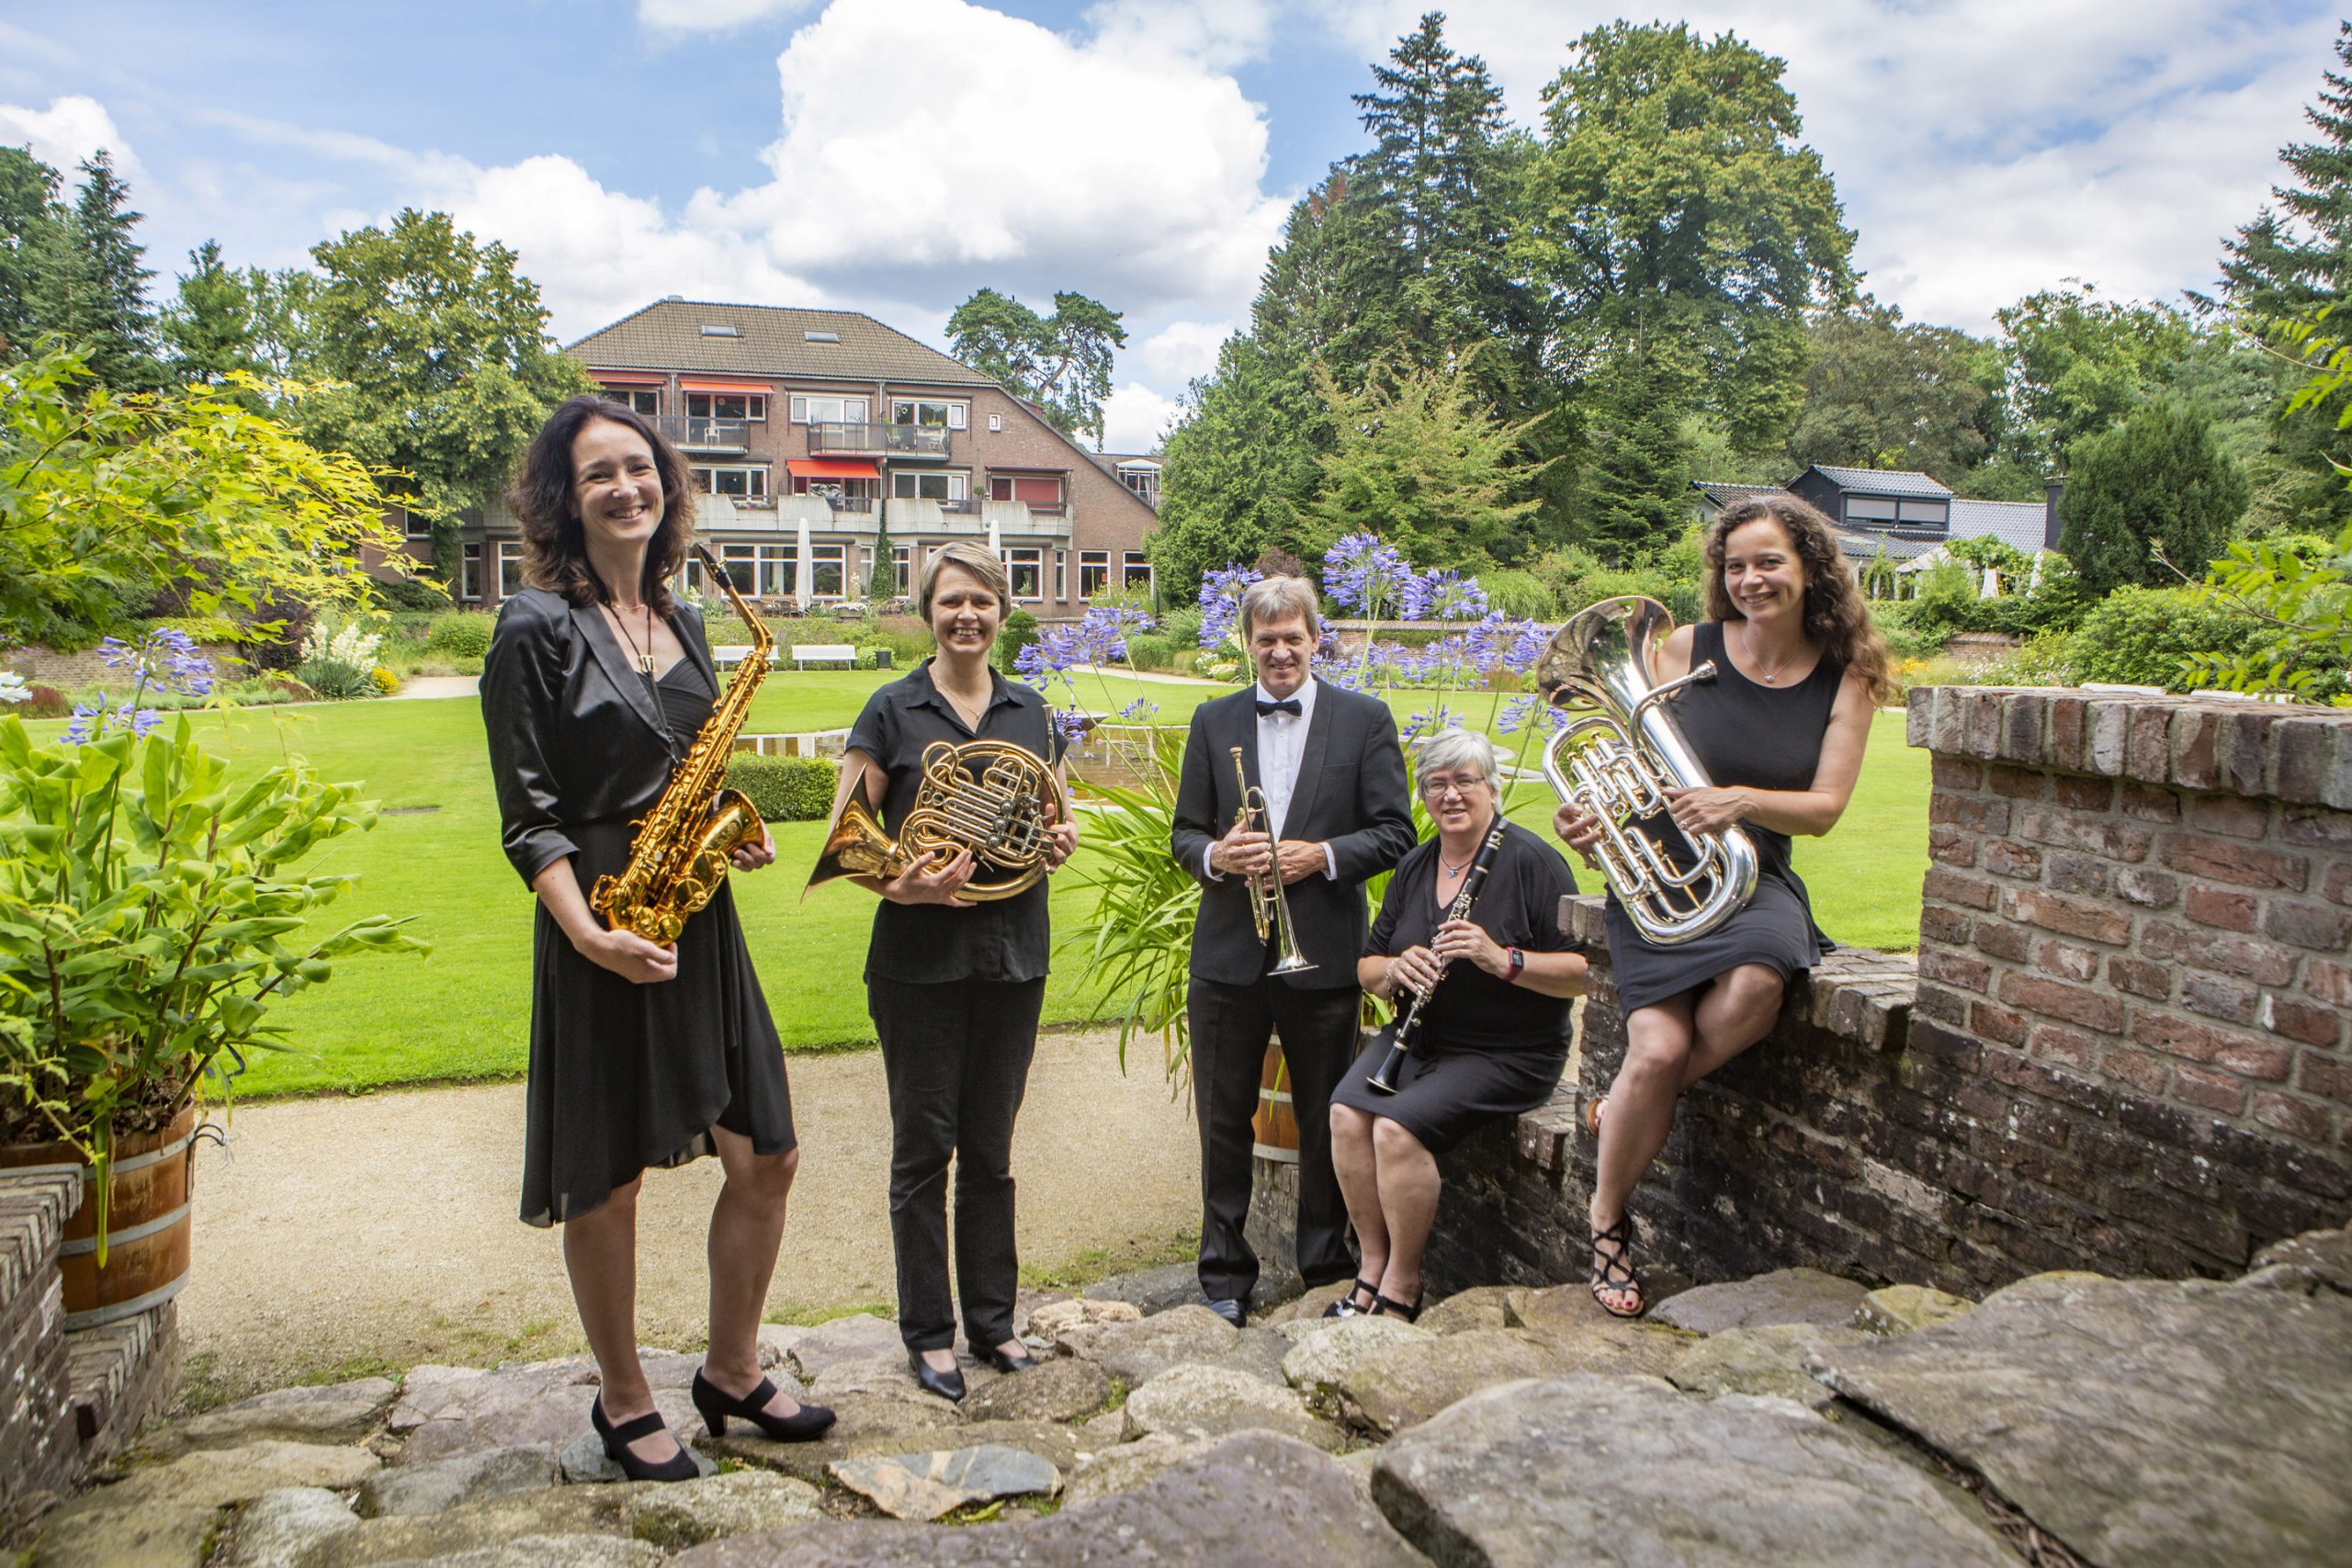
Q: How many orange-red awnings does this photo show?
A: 3